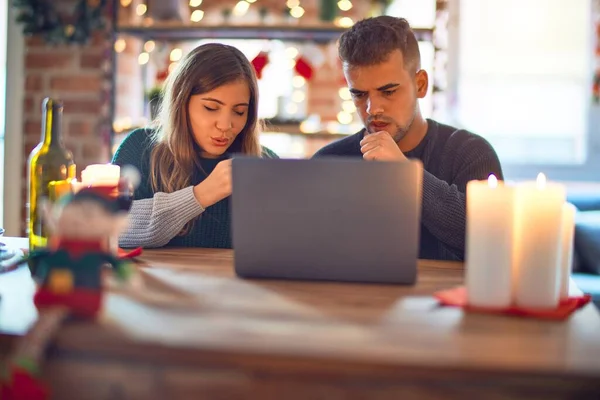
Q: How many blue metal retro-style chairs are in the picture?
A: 0